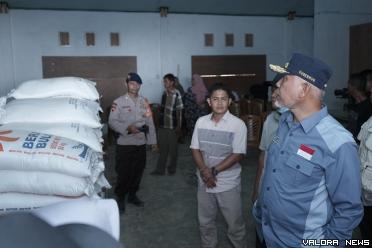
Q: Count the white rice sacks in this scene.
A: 6